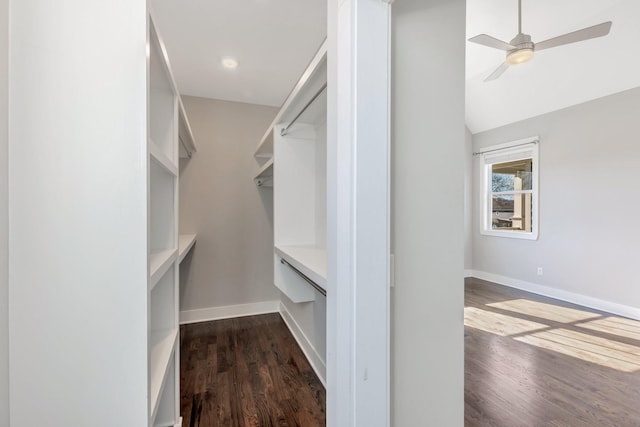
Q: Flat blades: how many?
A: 3